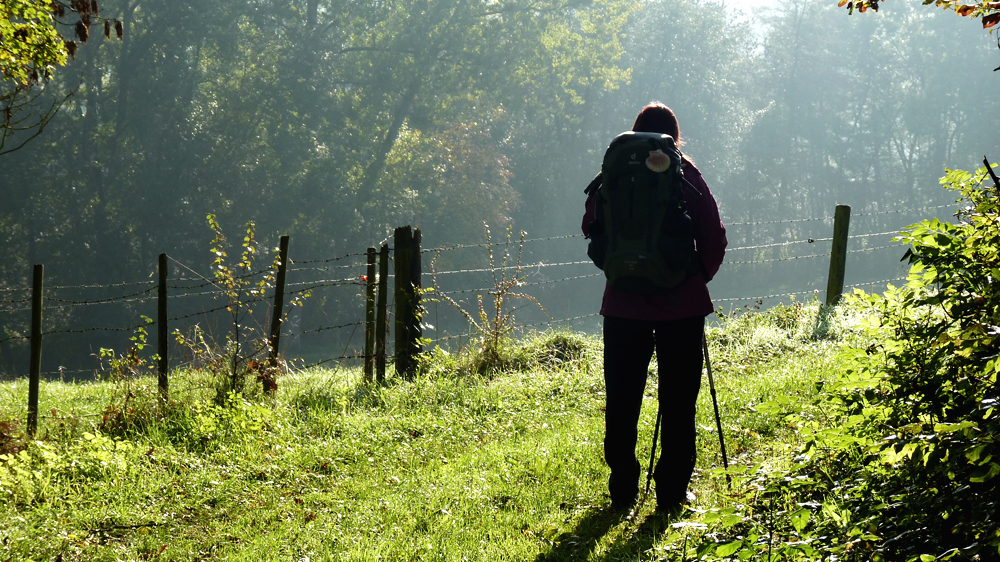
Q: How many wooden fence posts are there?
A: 7